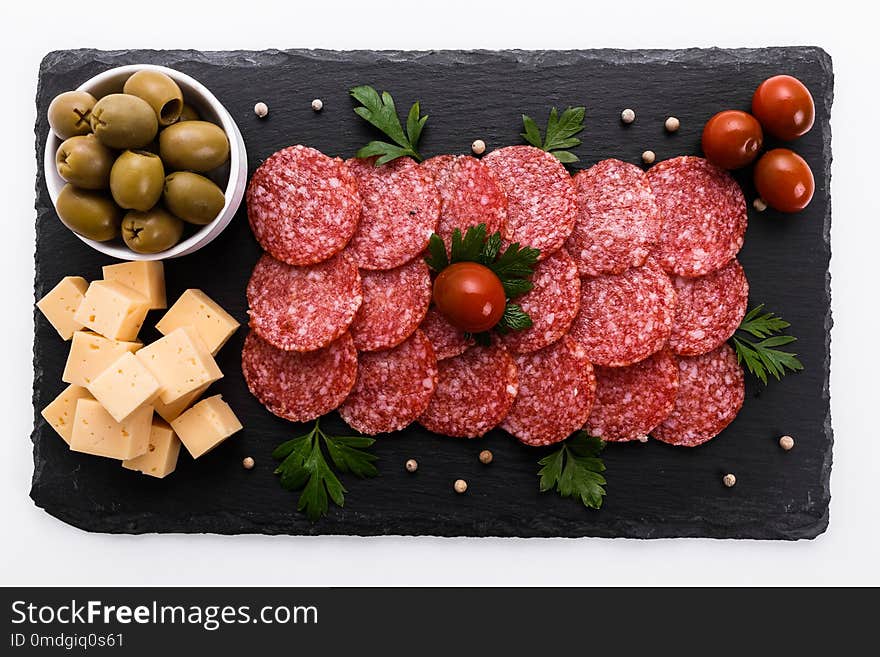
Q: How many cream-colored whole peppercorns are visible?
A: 13